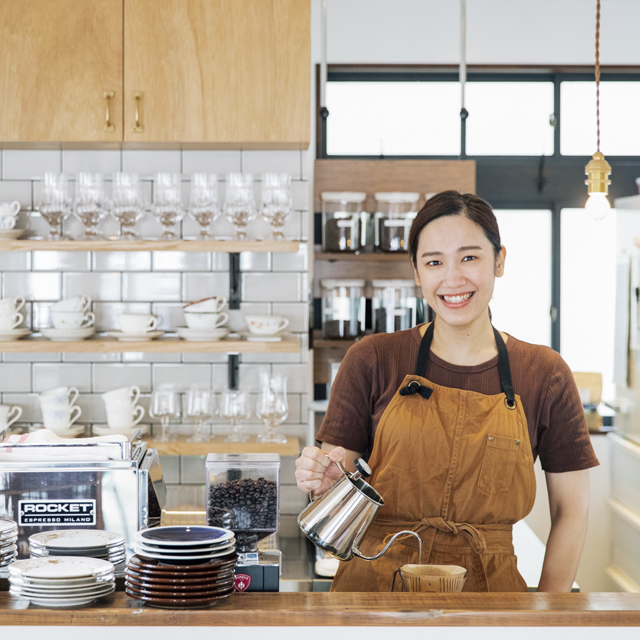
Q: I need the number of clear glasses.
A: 11